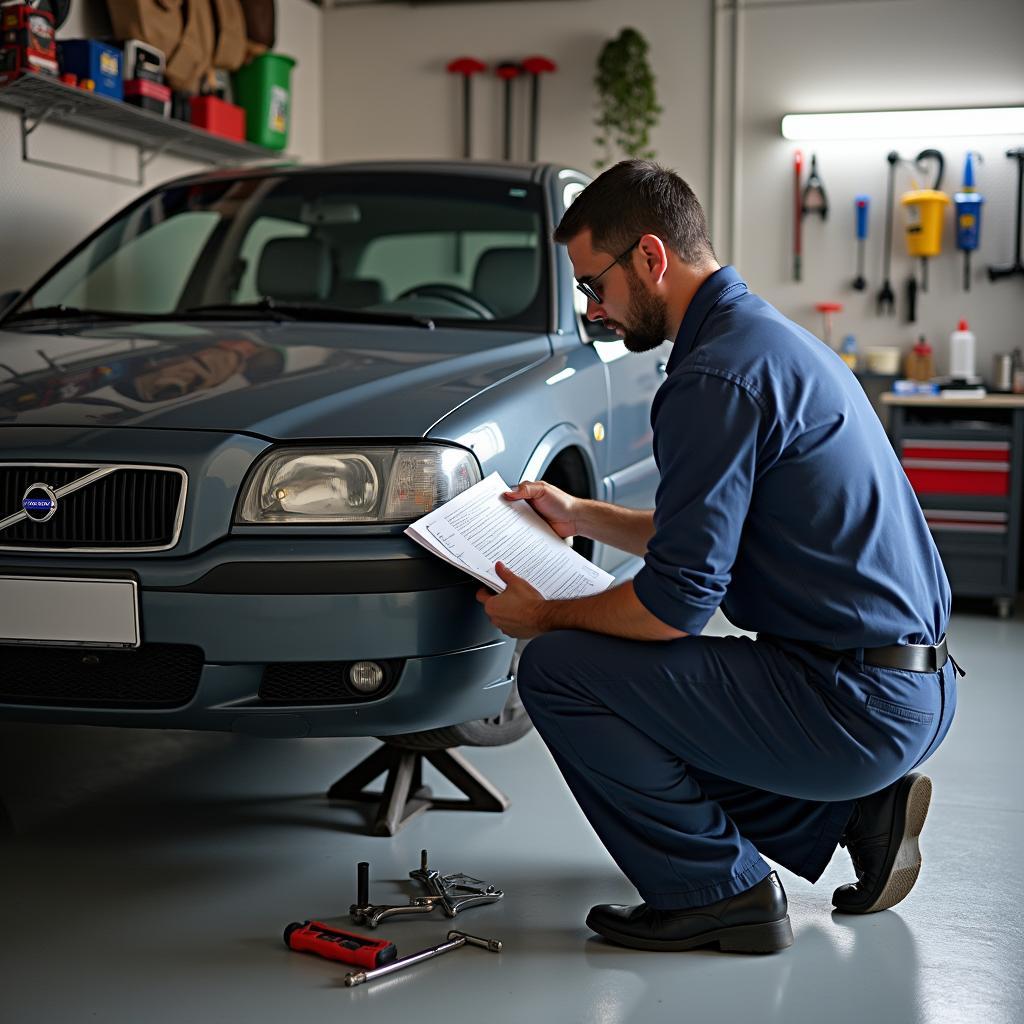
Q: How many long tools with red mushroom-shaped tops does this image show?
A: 3